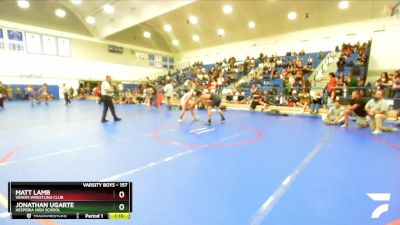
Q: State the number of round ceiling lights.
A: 15